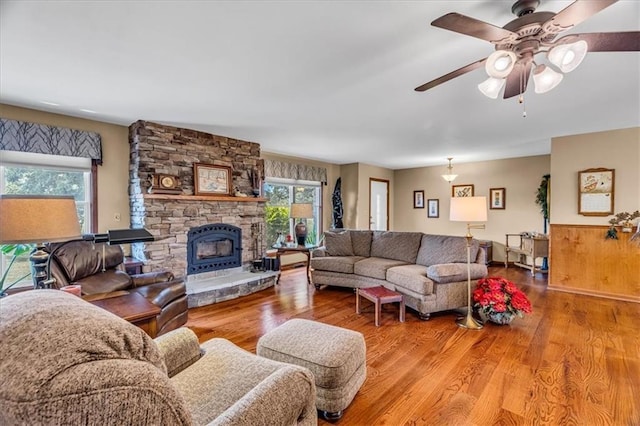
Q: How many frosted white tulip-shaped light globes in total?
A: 4